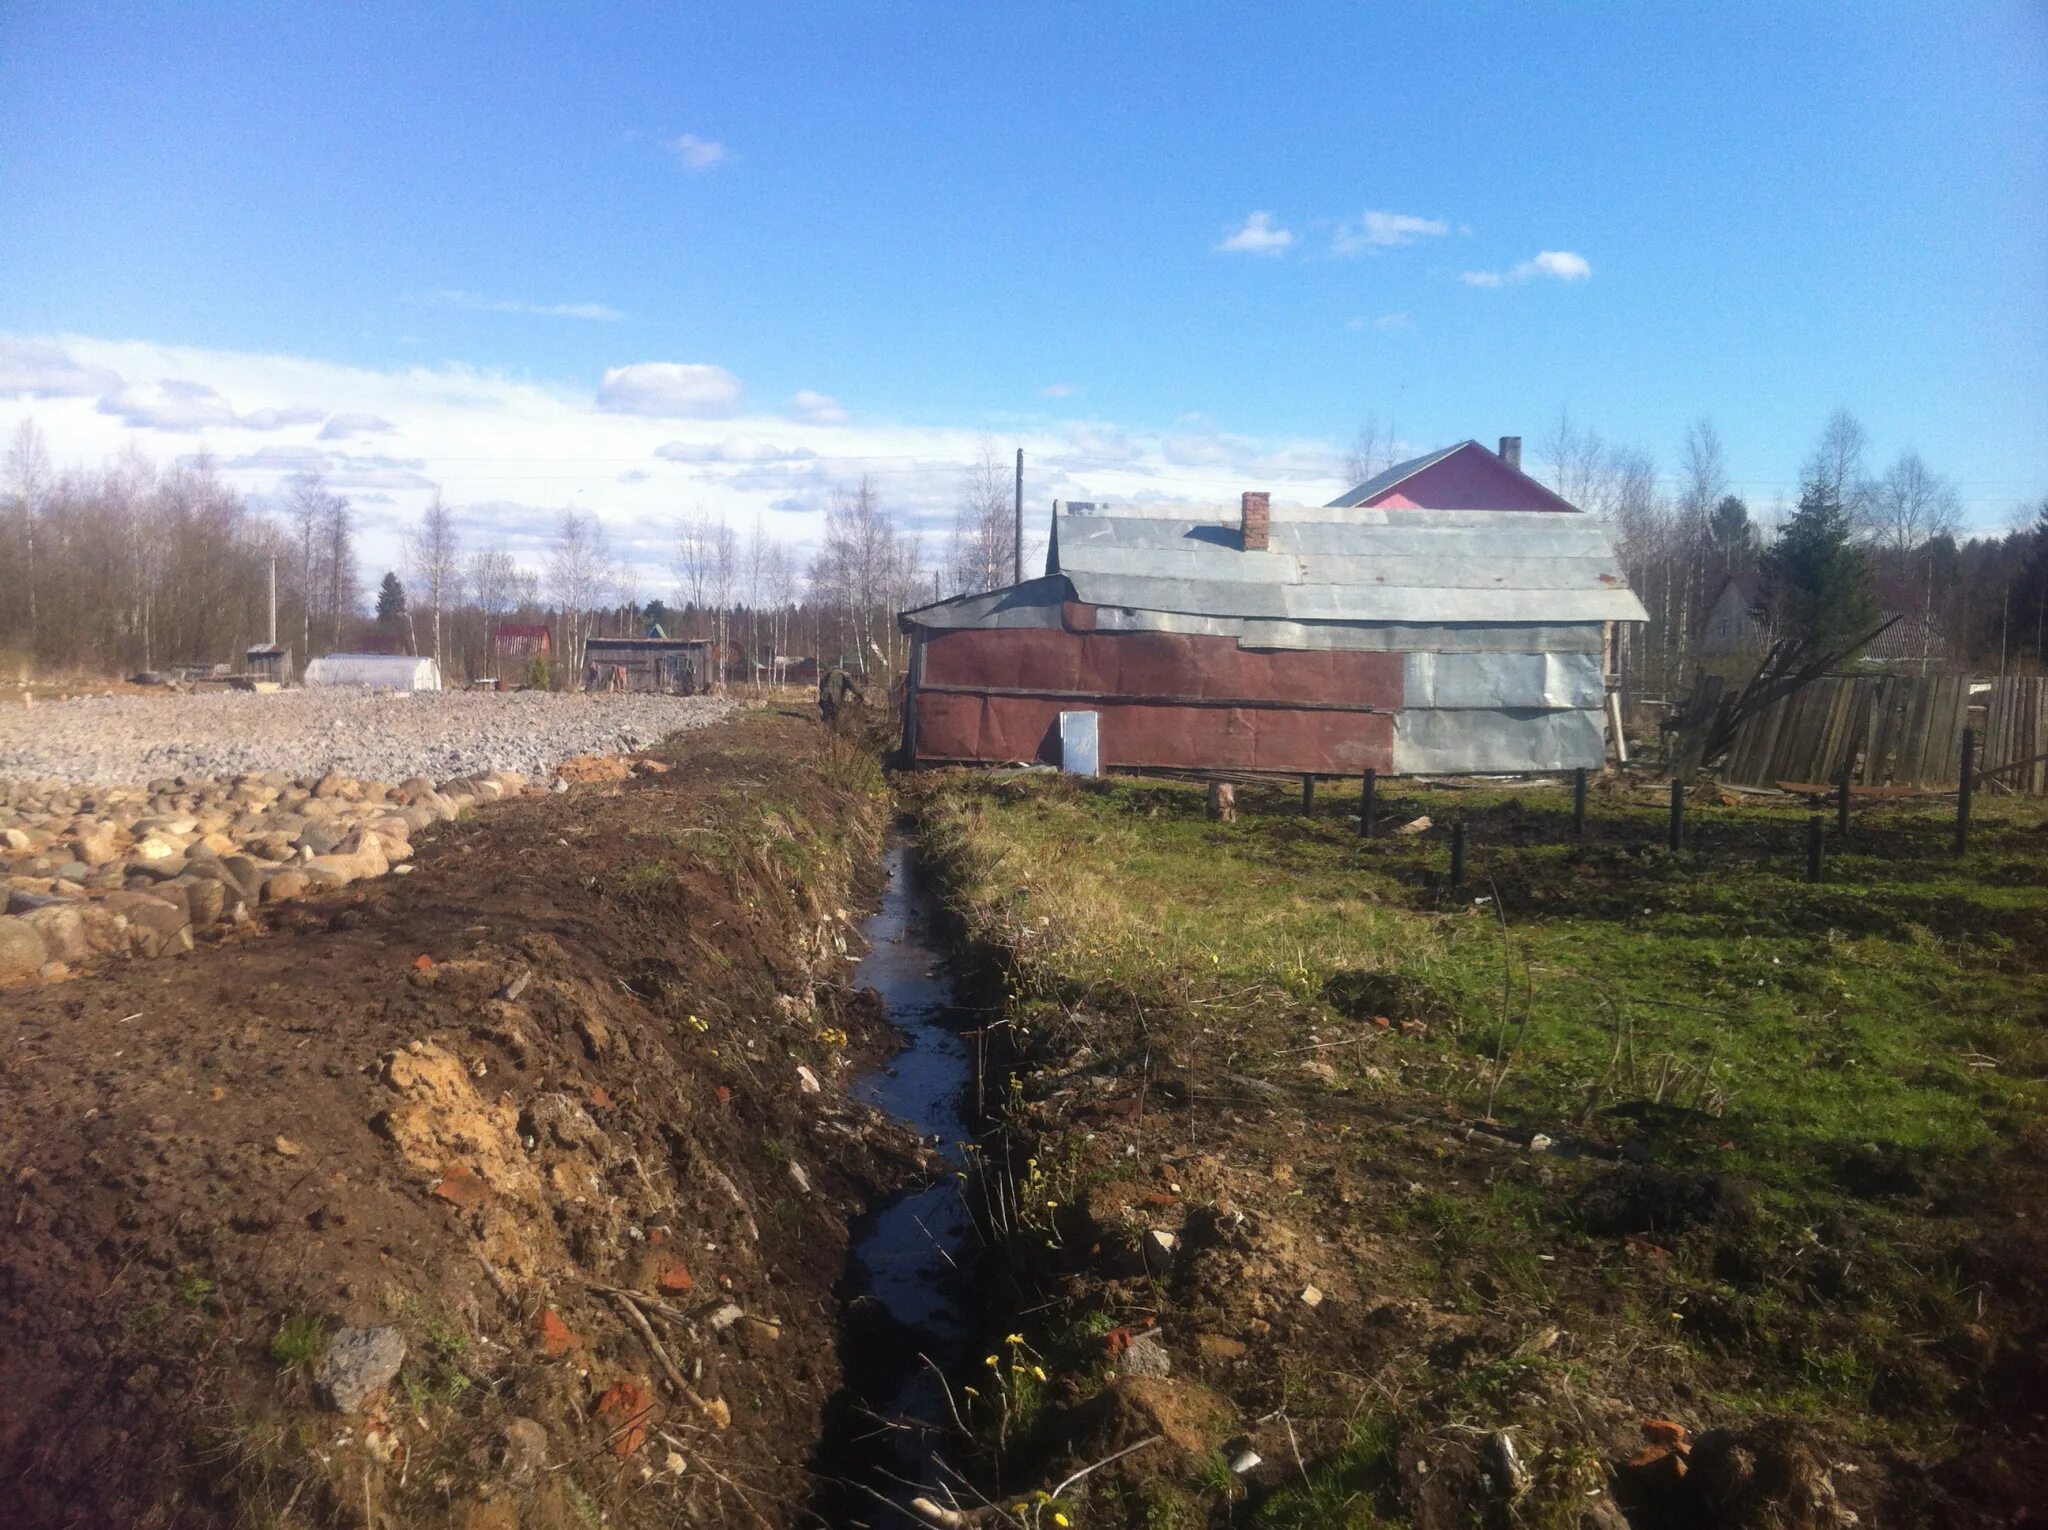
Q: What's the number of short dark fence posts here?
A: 8